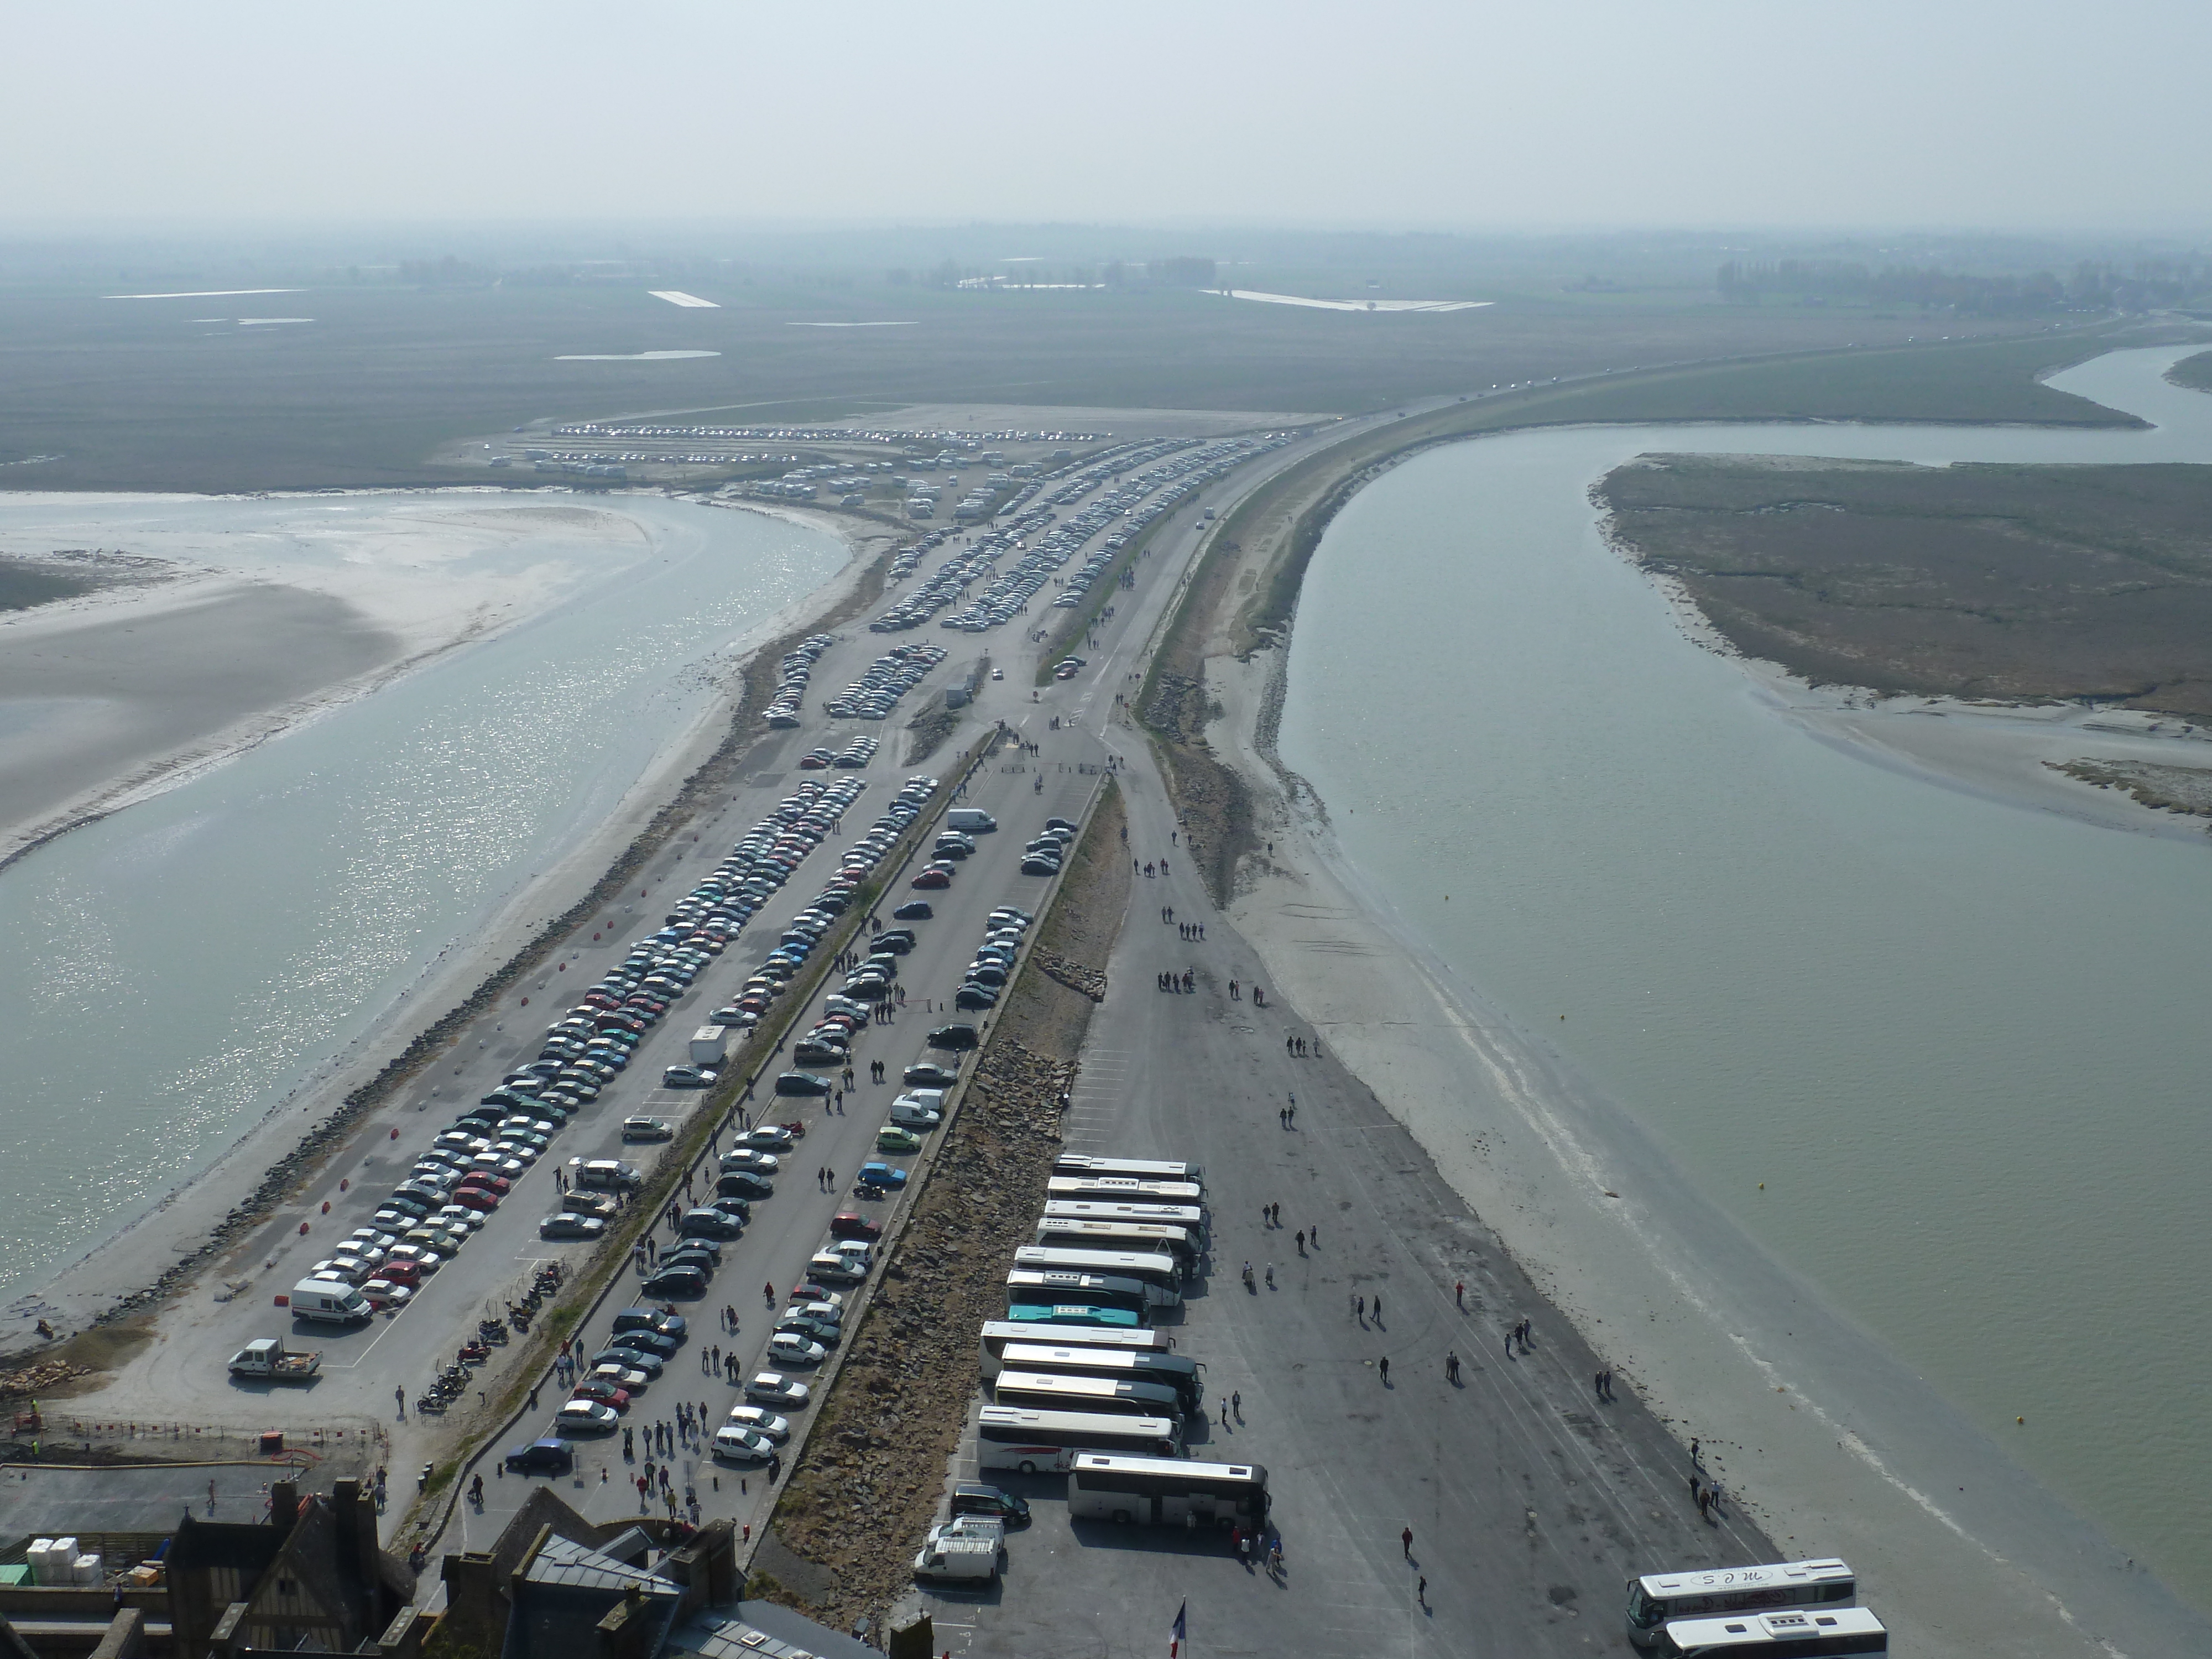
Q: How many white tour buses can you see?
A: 13